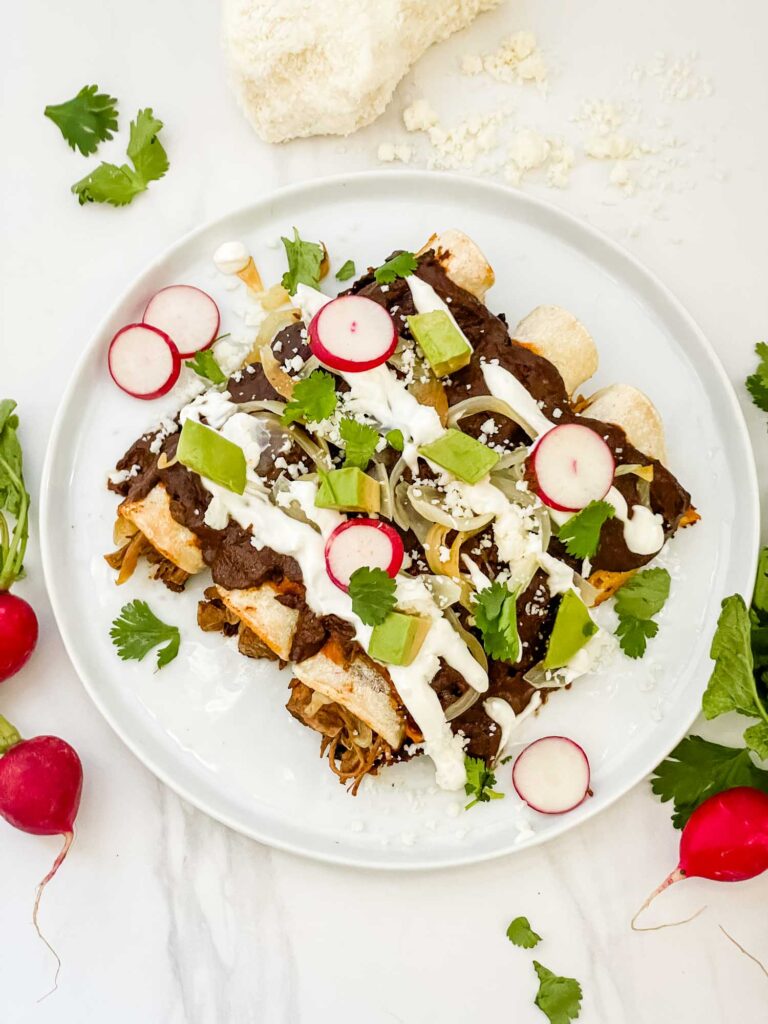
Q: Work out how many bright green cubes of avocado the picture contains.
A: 6